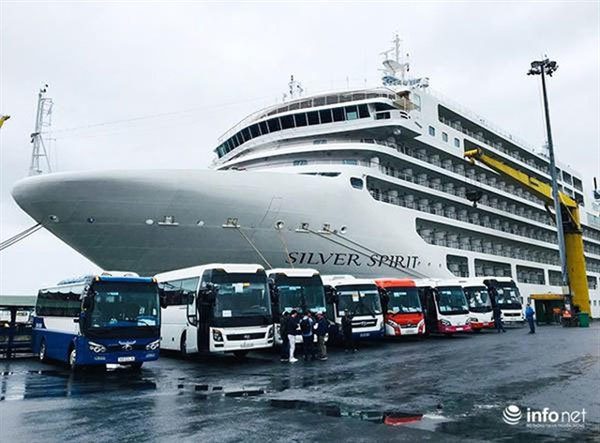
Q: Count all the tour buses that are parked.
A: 8